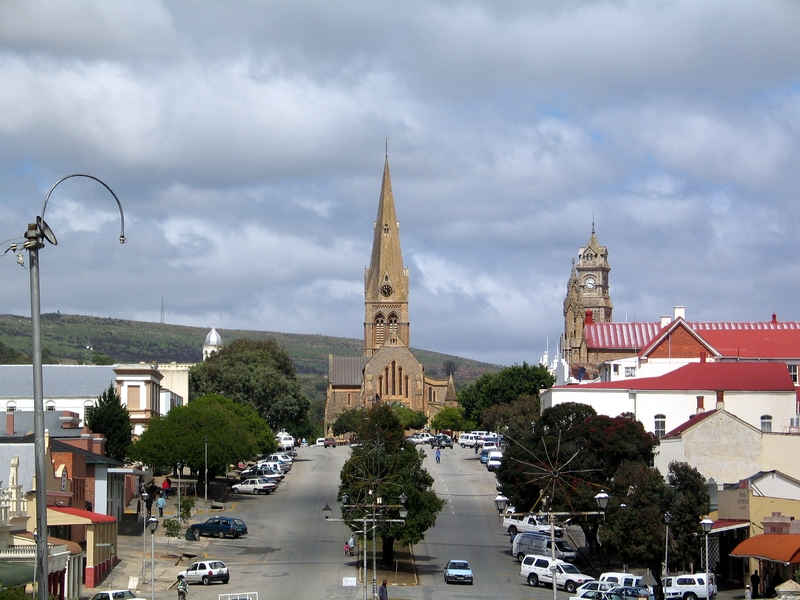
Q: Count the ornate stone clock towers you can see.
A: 2